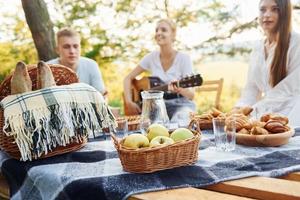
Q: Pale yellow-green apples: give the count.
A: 4